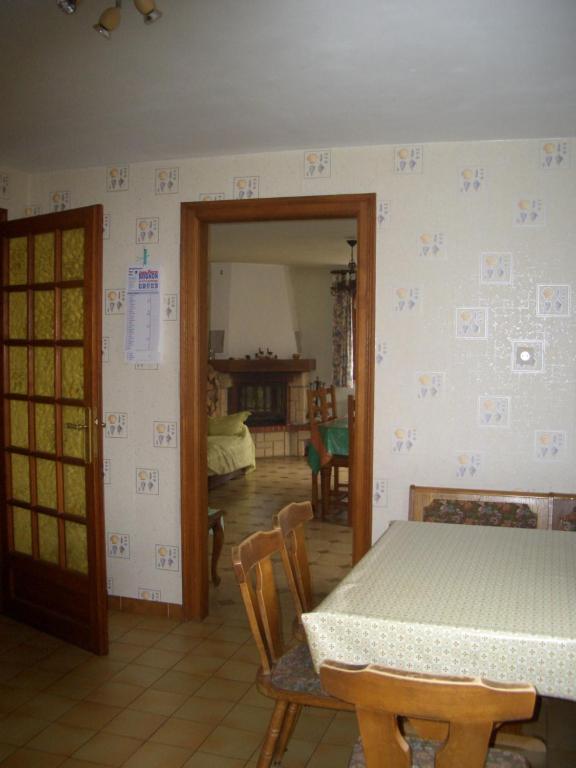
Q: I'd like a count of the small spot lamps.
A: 3